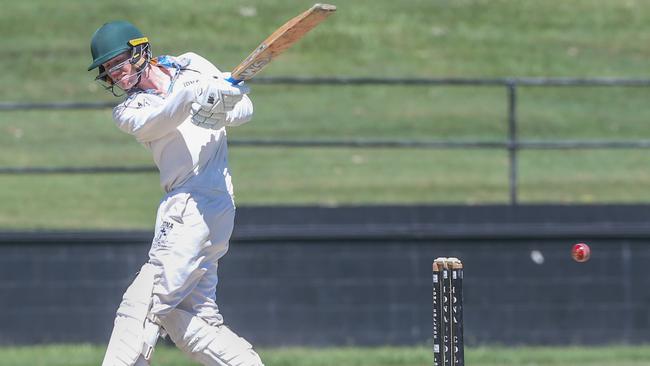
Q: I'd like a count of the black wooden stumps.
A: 3